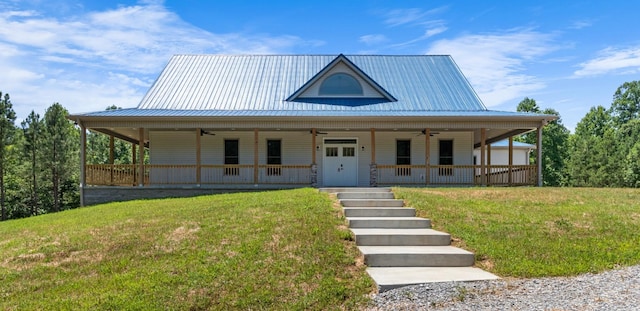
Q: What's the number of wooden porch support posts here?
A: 13